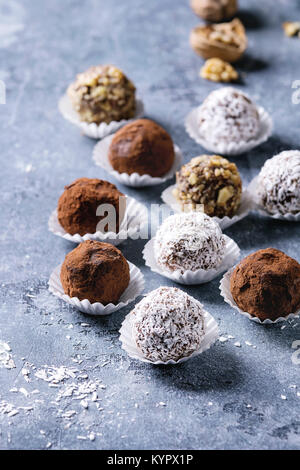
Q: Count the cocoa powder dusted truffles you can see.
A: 4